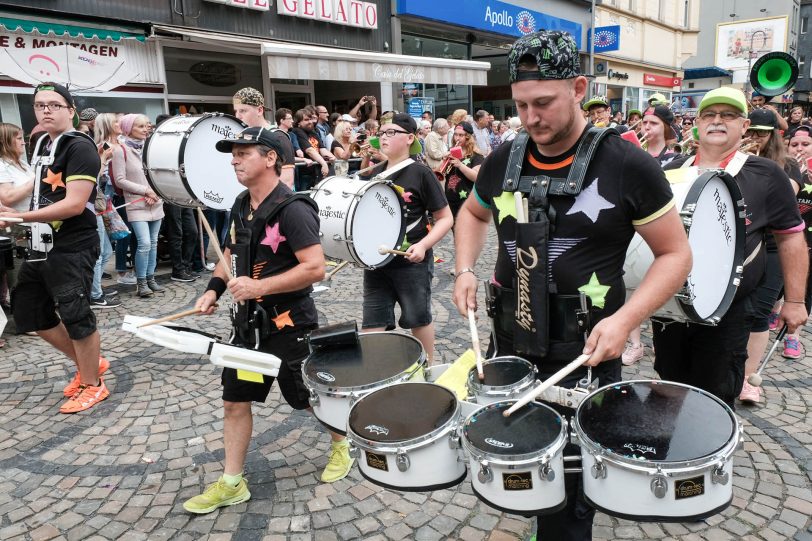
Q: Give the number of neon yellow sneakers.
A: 2